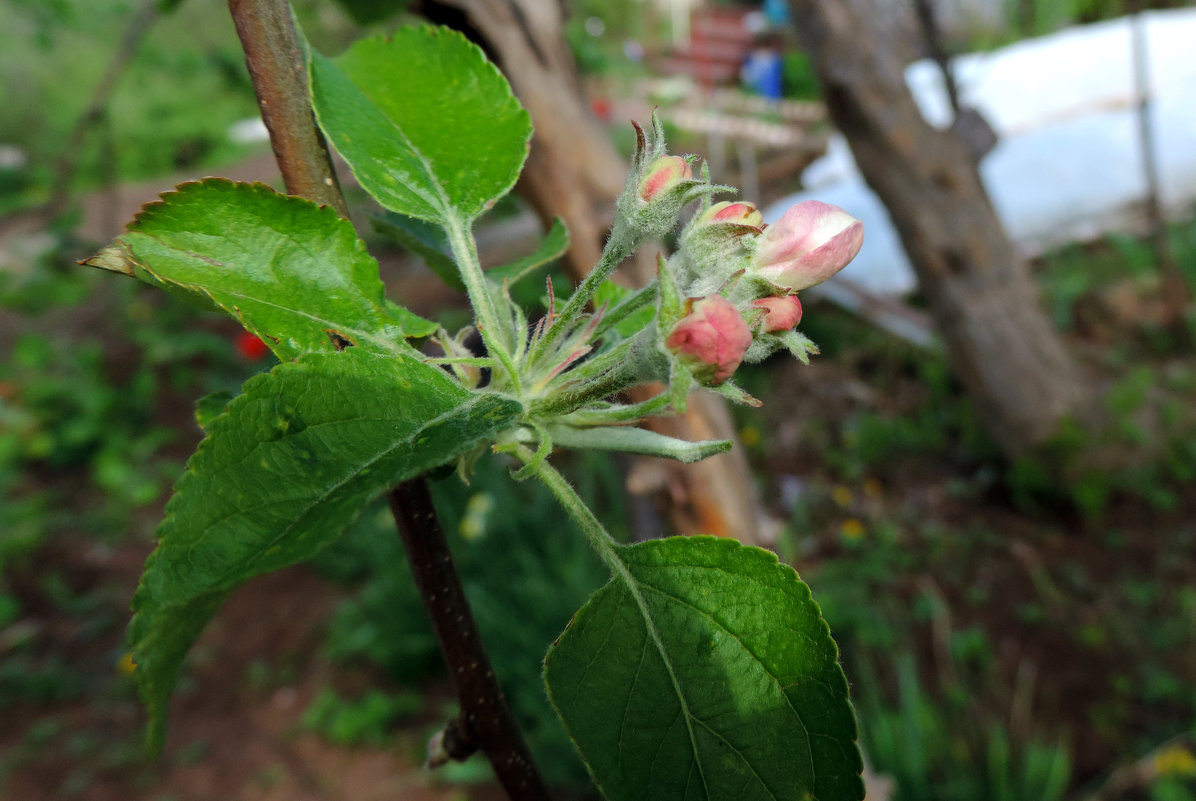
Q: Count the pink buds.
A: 5